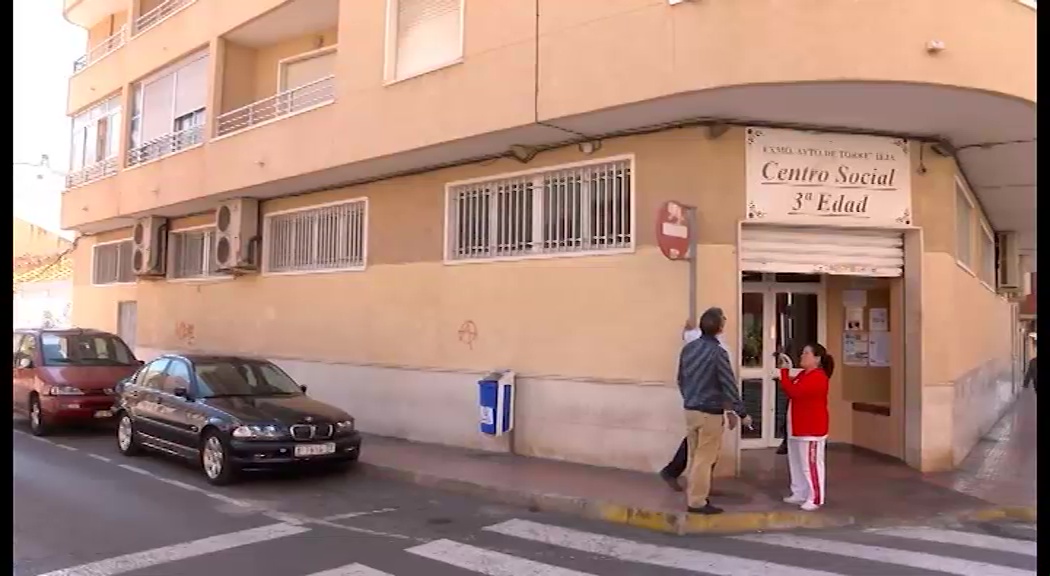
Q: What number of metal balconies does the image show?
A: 5